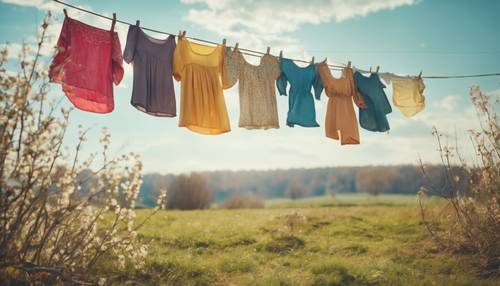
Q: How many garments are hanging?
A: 8